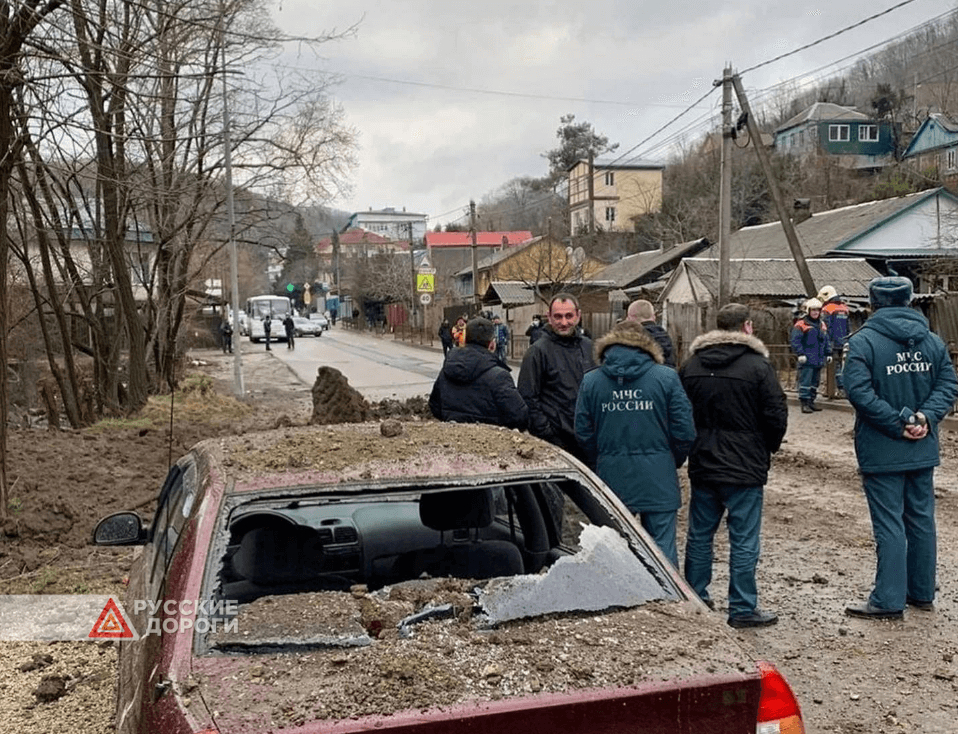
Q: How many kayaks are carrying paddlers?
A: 0